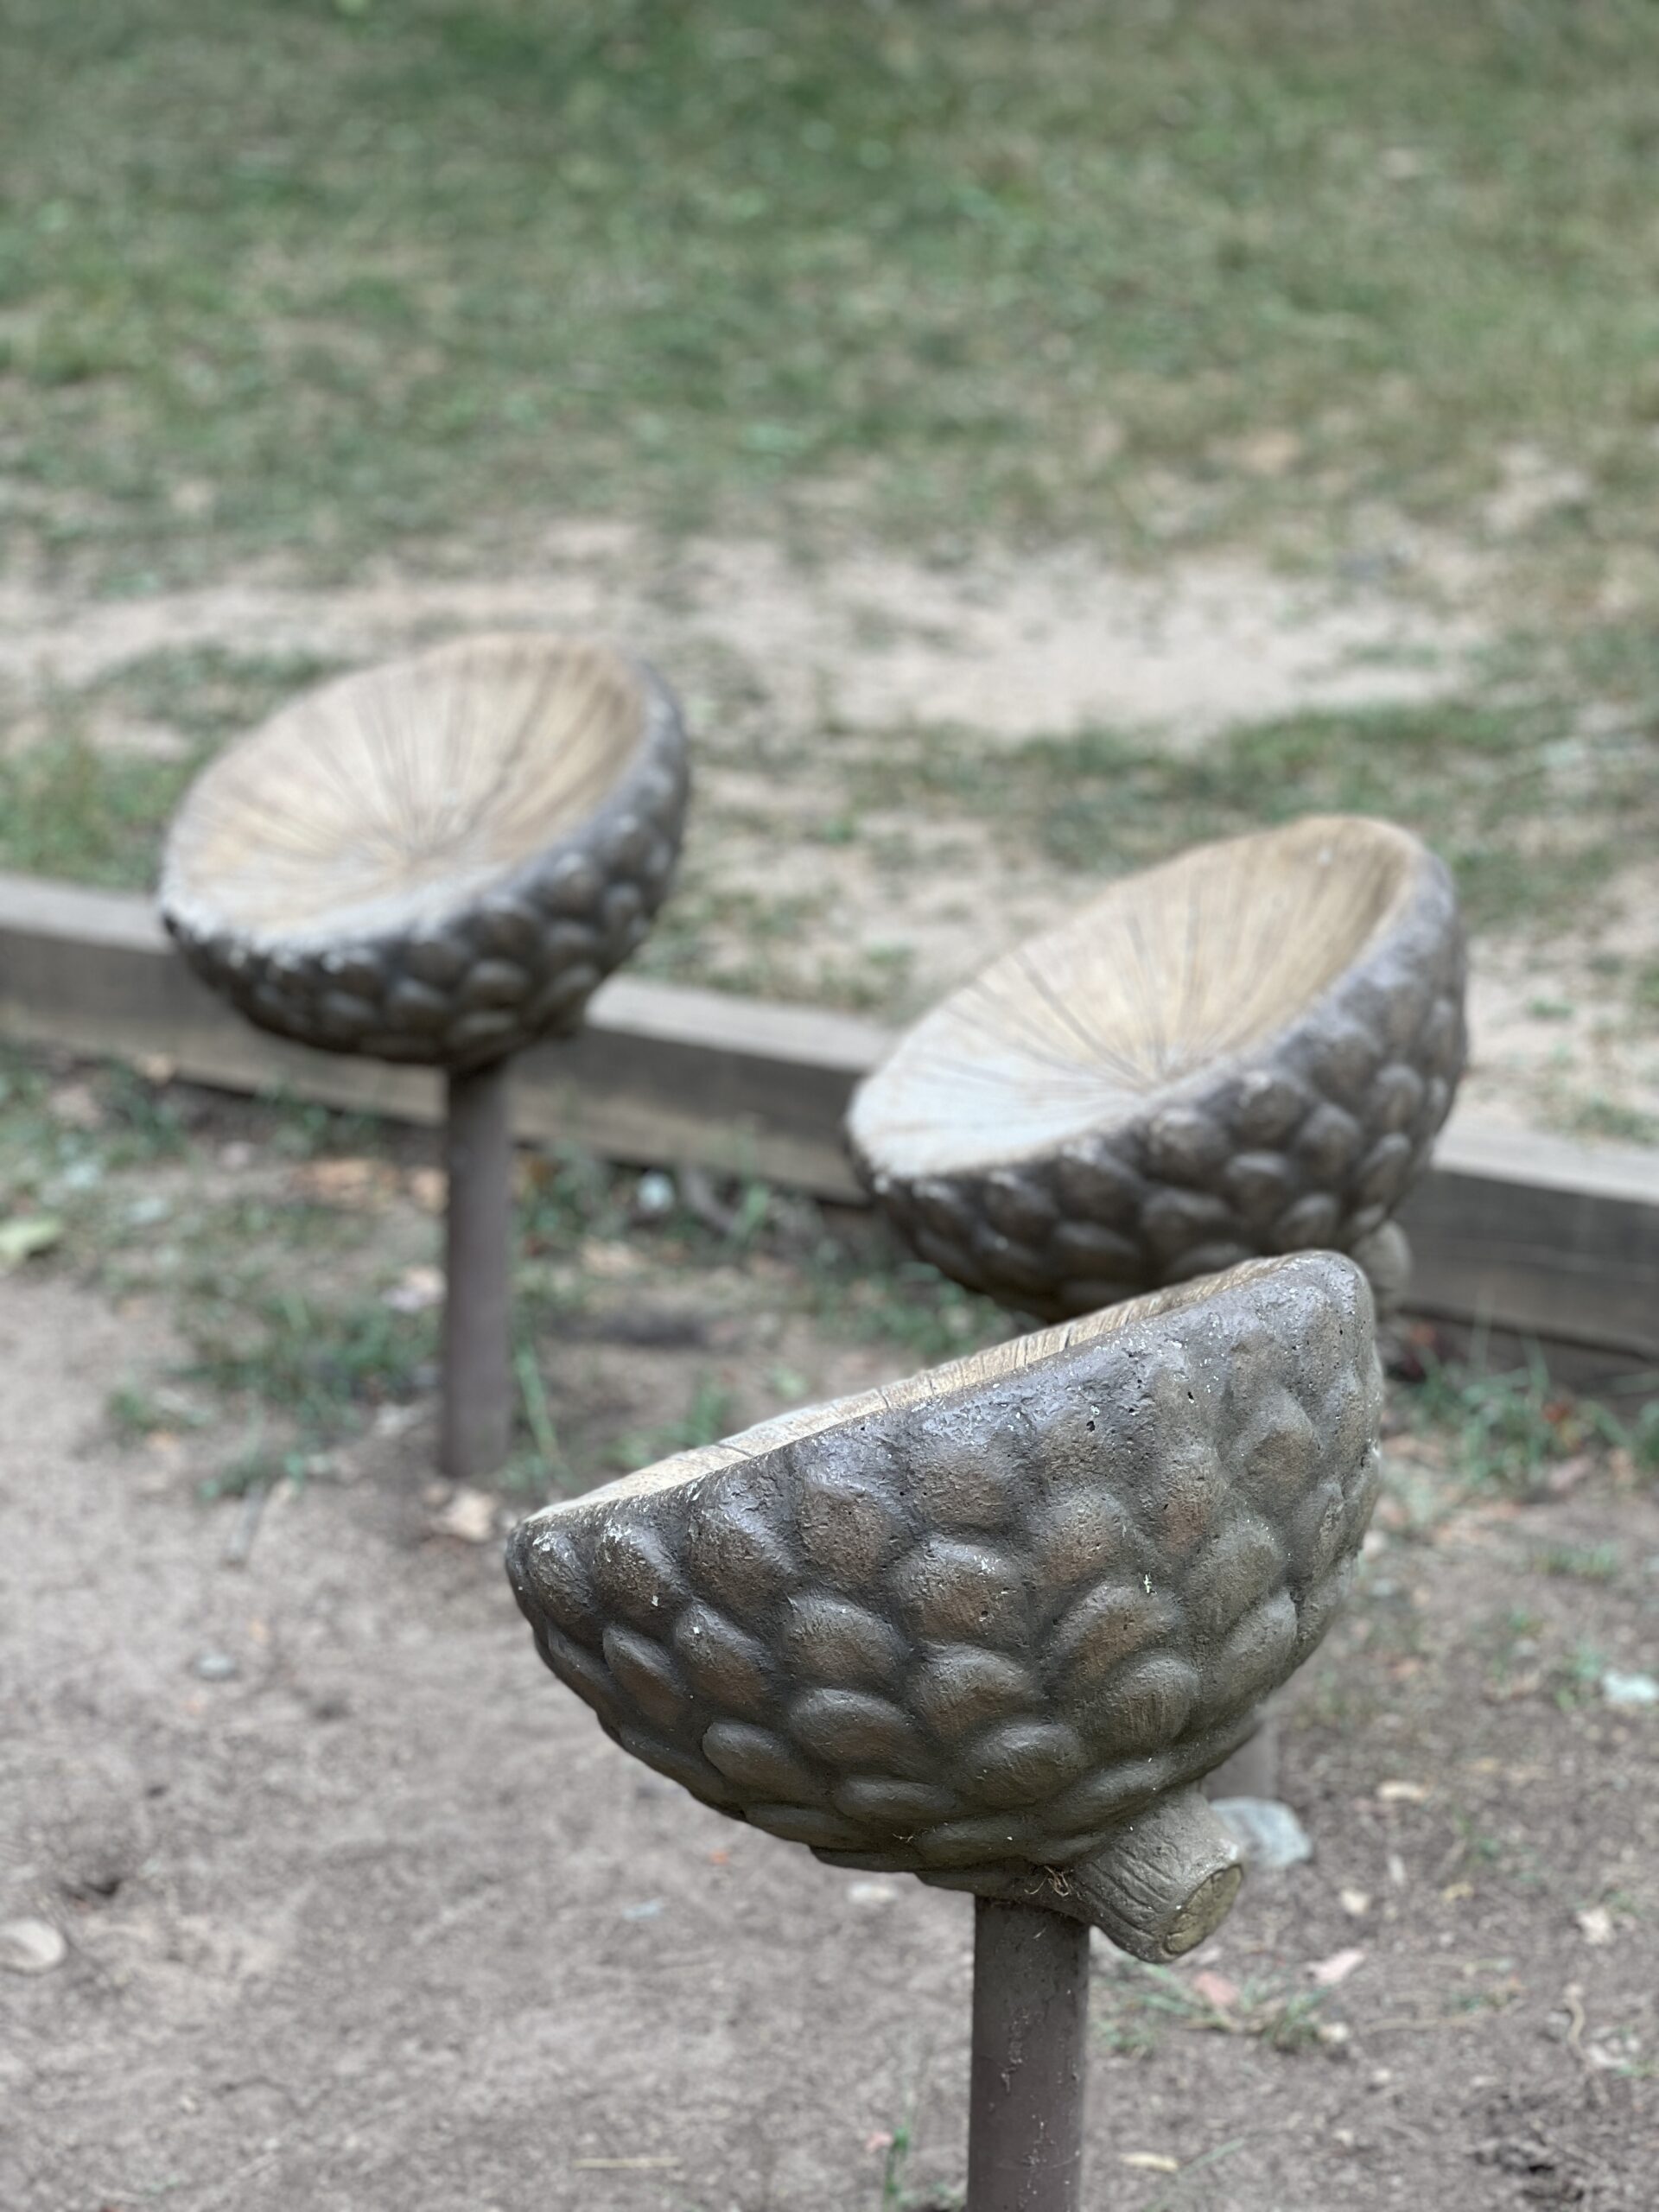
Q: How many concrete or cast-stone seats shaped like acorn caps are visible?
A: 3